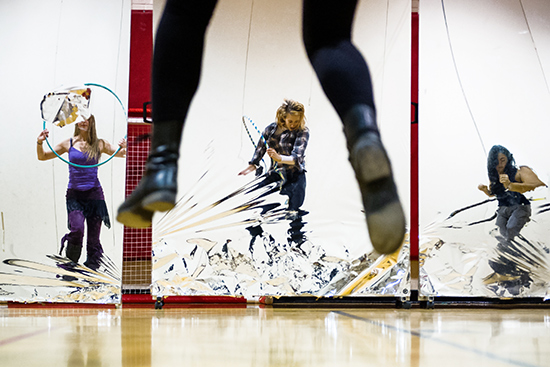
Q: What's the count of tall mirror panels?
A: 3